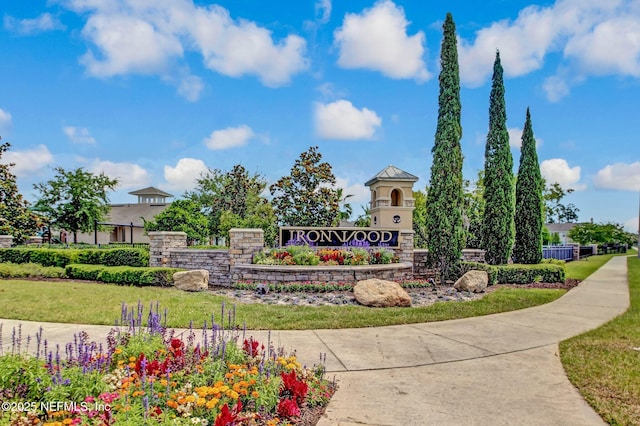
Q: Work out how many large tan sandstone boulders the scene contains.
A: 3